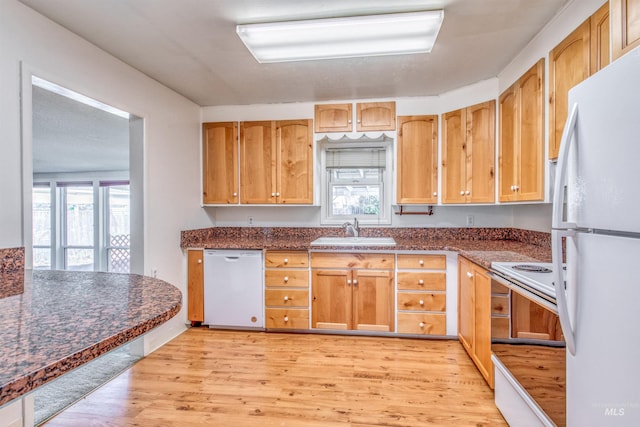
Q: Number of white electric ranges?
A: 1